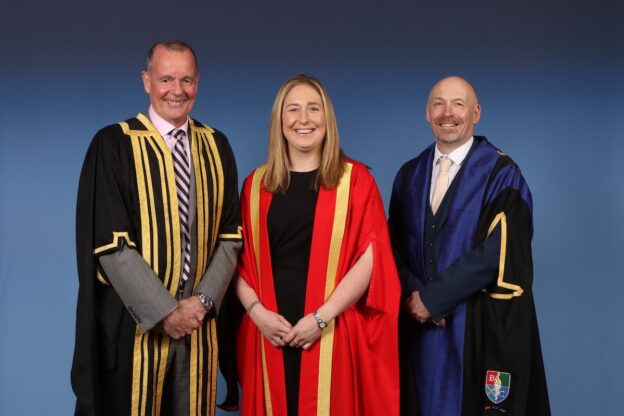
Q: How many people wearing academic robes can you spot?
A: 3